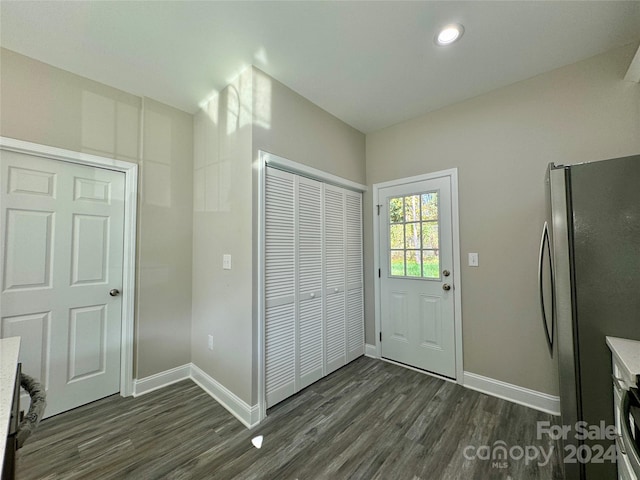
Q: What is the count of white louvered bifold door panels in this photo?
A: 4